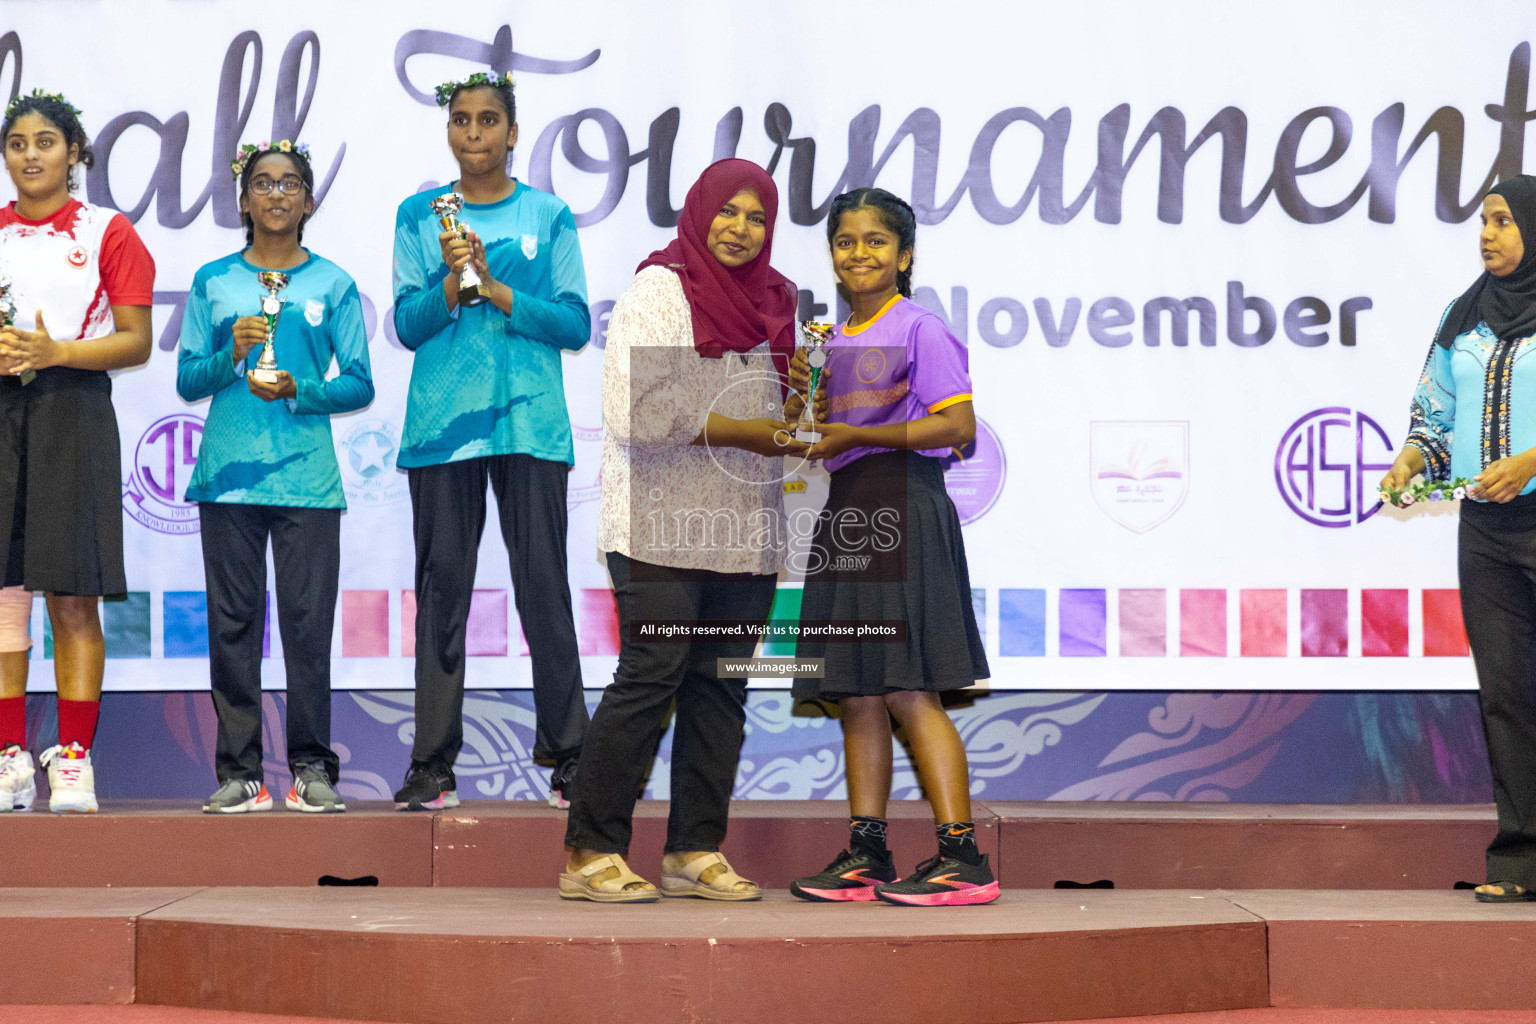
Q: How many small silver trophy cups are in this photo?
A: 4